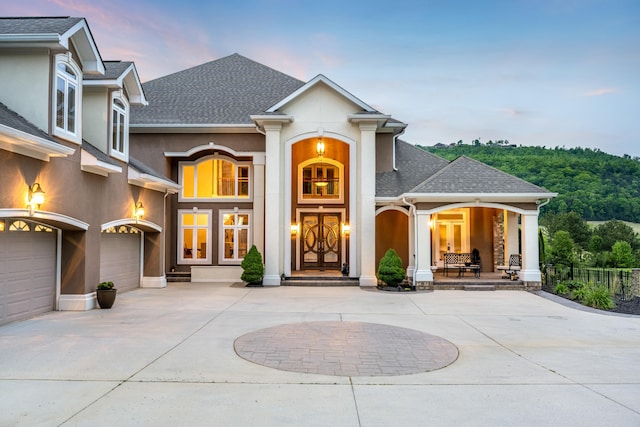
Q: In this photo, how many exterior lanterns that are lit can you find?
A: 6